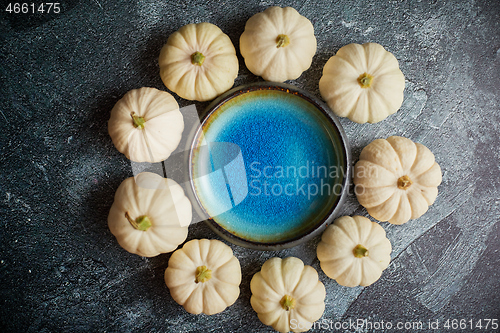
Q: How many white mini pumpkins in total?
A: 9